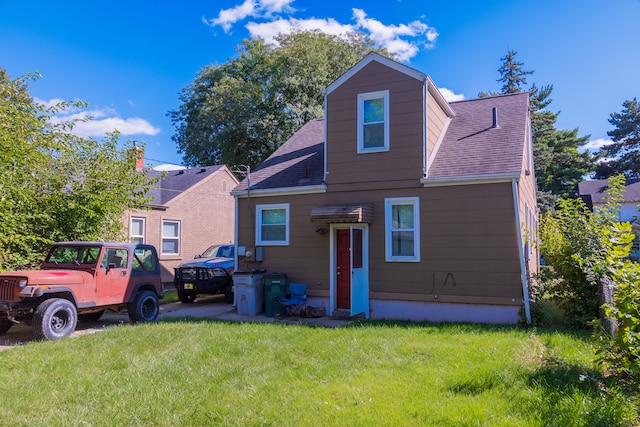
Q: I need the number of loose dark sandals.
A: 0